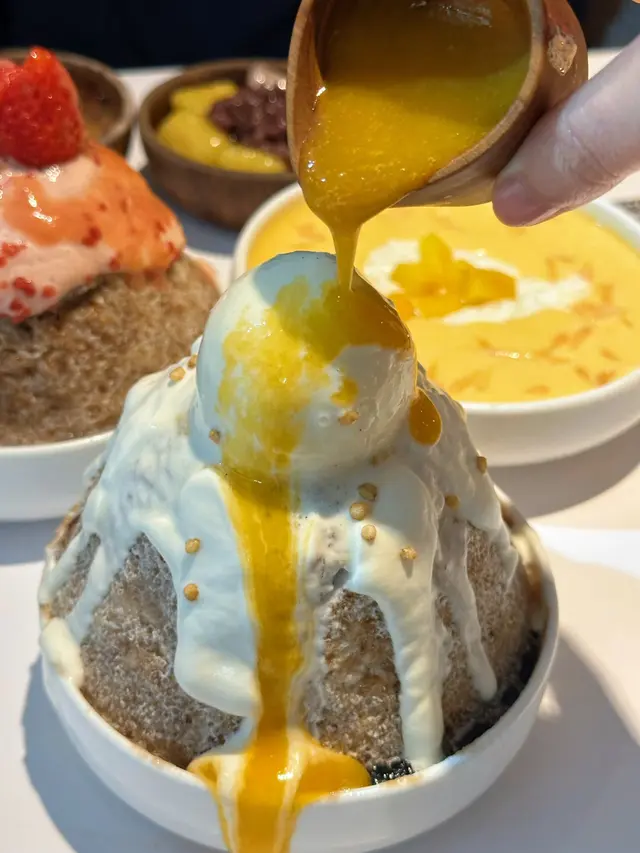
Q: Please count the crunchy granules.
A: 12